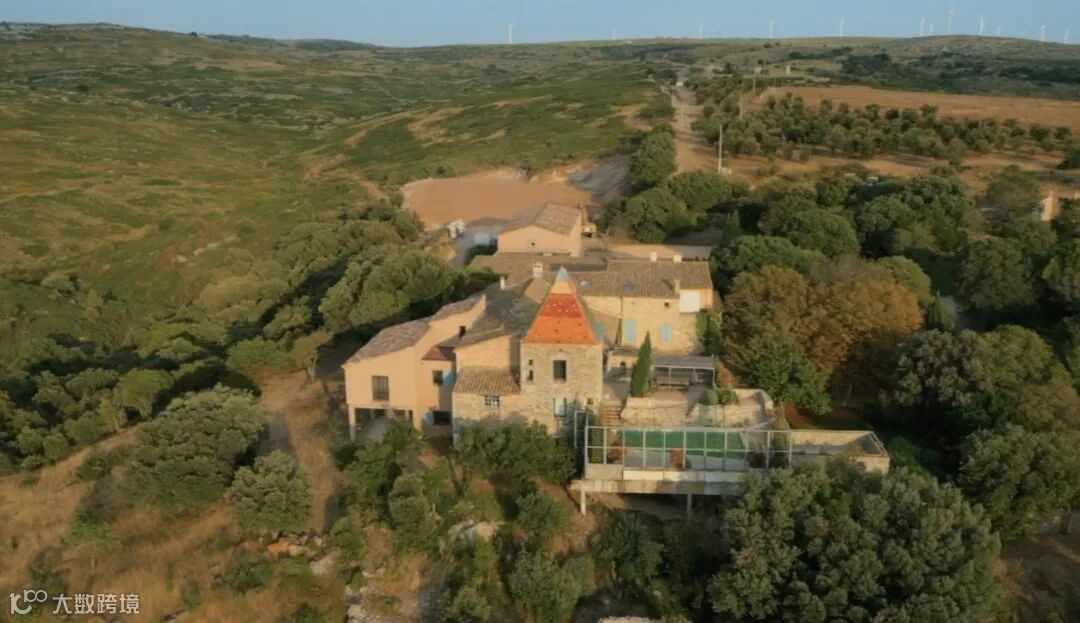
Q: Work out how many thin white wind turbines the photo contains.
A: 12